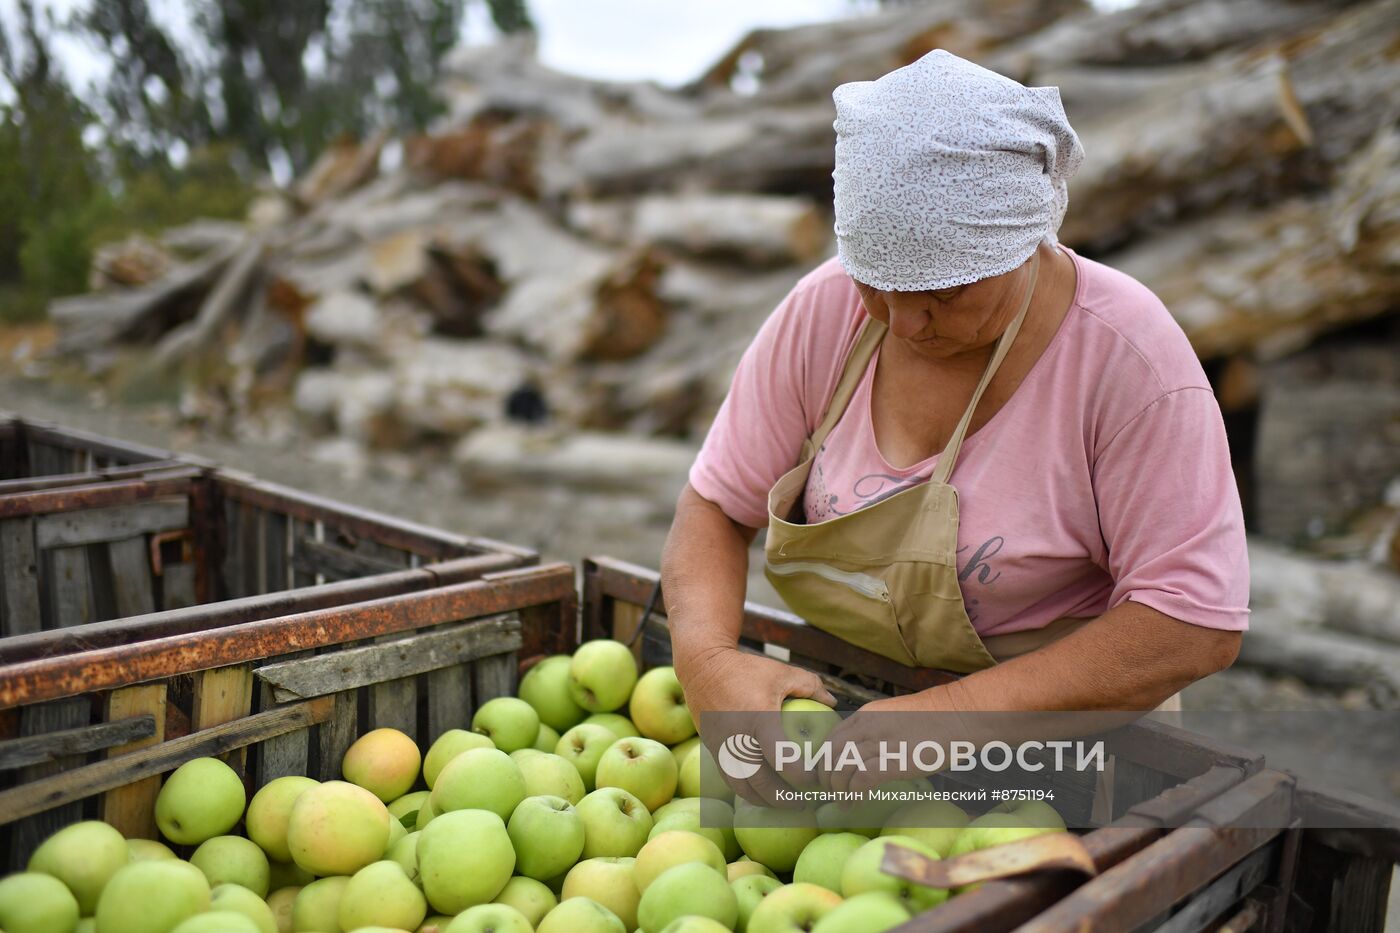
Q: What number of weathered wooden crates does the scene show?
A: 4